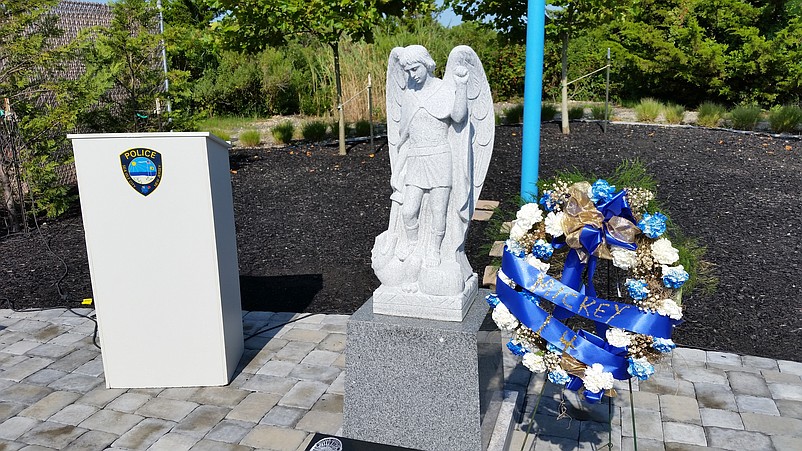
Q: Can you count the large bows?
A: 1